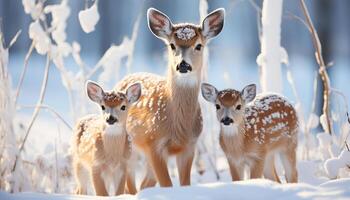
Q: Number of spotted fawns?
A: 2